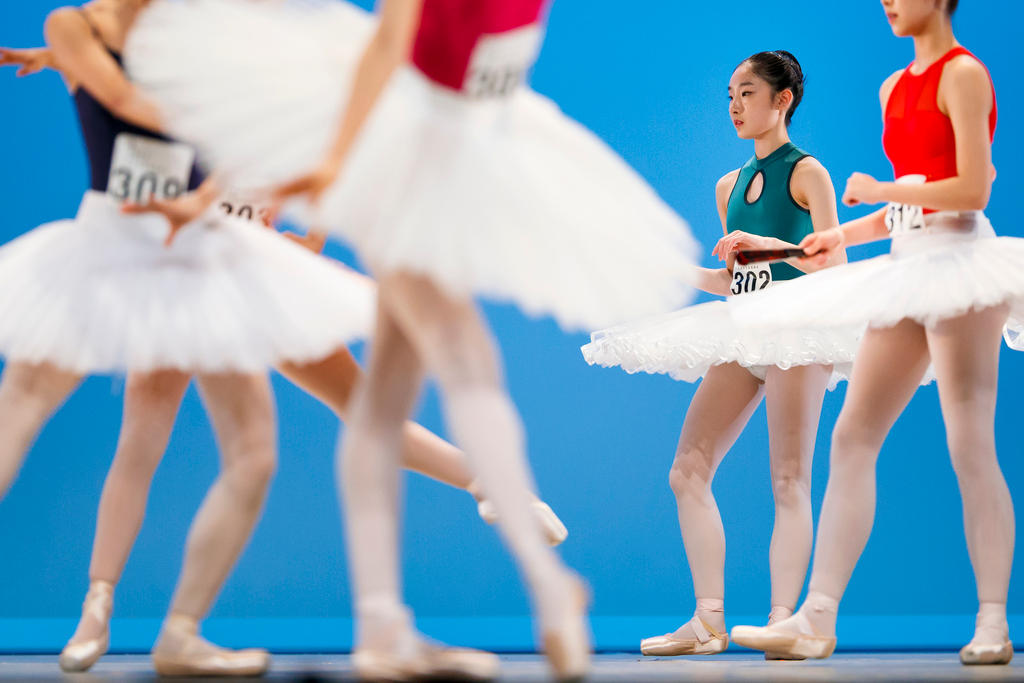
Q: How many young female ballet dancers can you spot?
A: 5